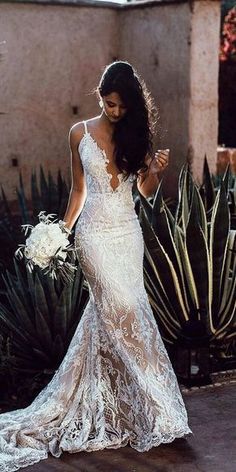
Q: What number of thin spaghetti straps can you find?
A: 1